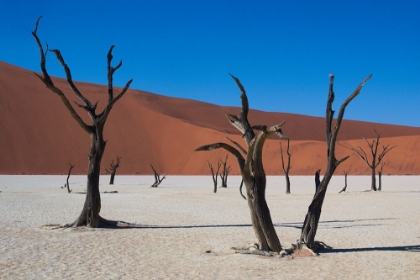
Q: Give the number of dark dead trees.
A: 12